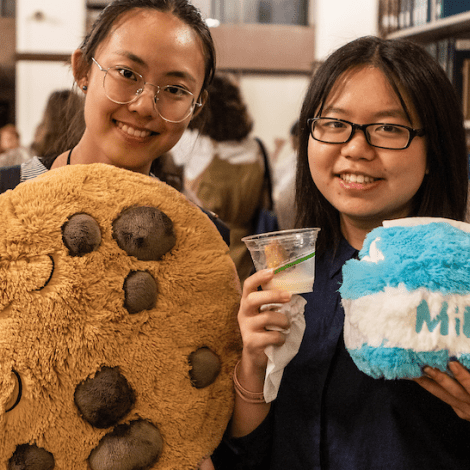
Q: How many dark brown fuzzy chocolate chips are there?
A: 7